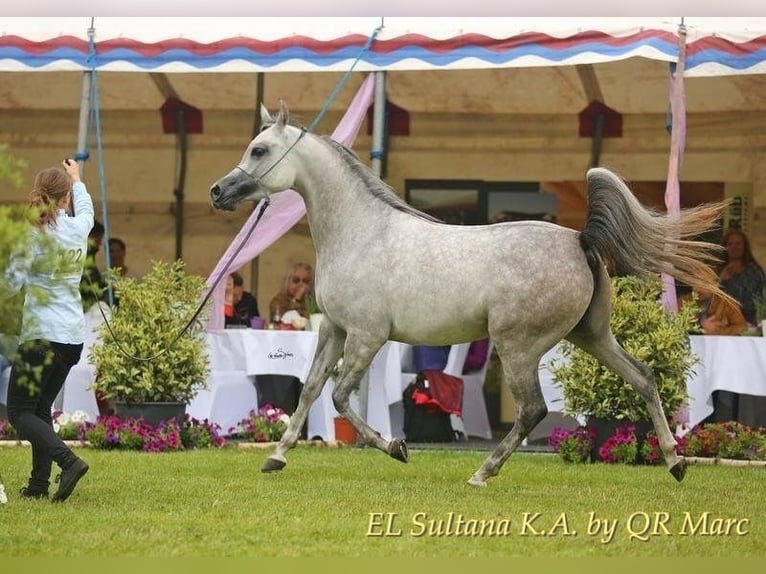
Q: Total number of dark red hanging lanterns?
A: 3